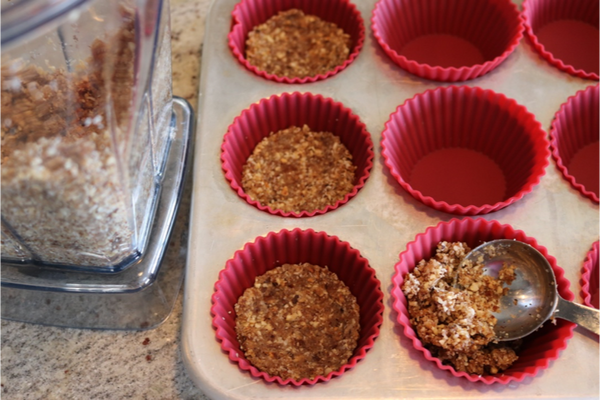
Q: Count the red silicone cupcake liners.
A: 9